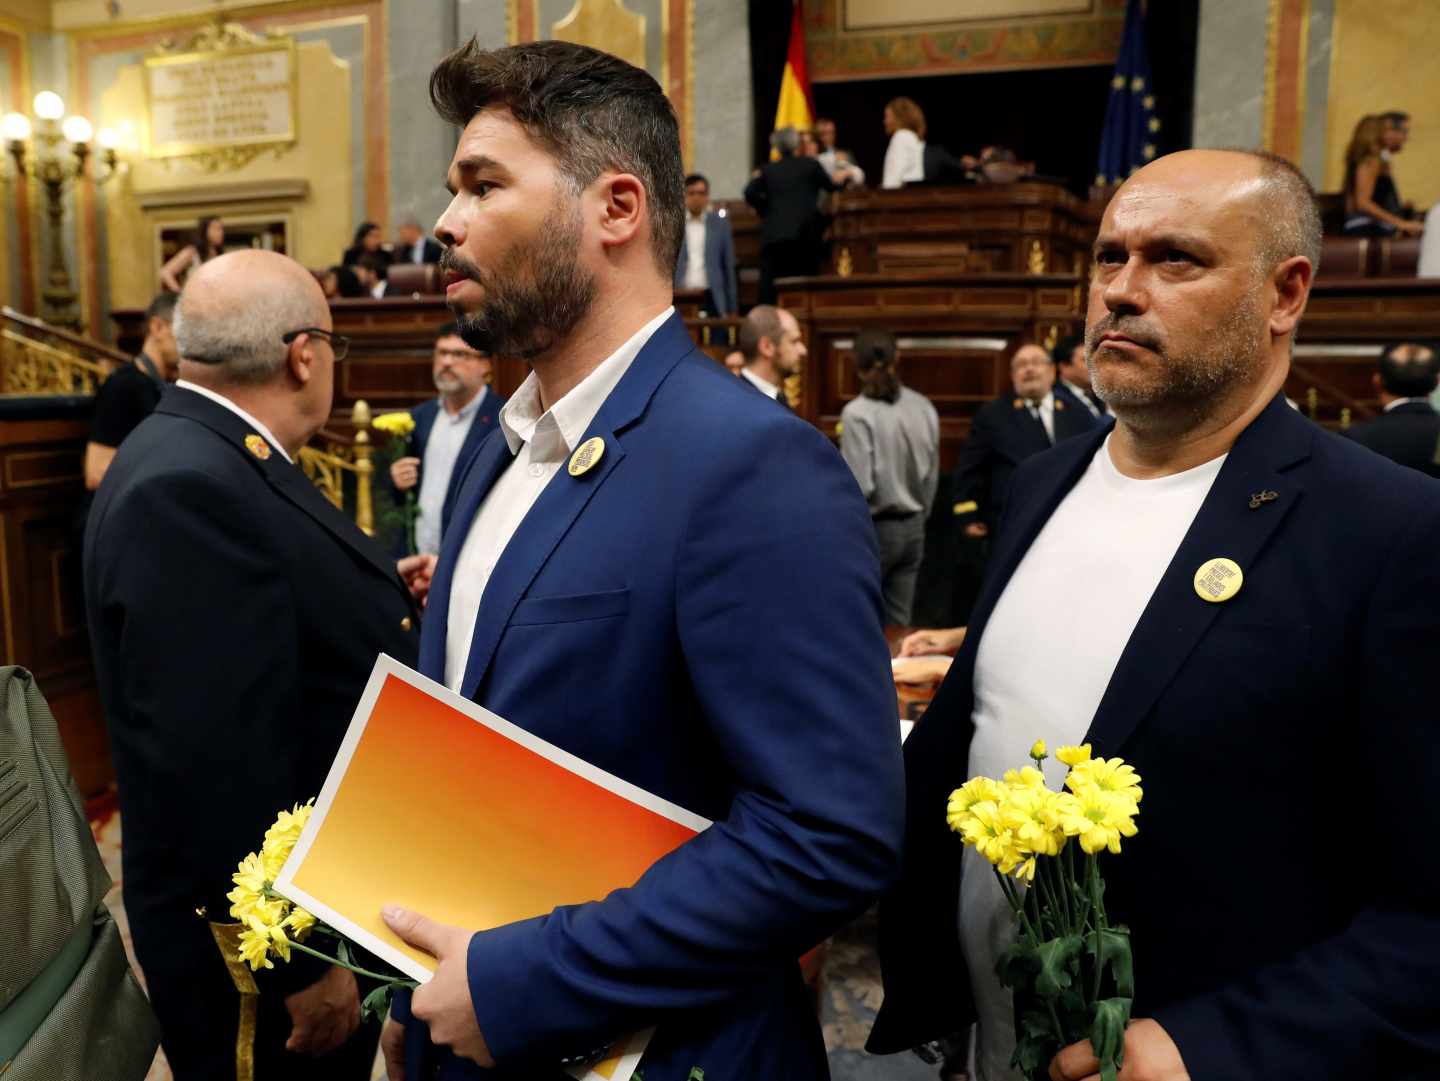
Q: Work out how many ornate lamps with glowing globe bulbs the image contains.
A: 1